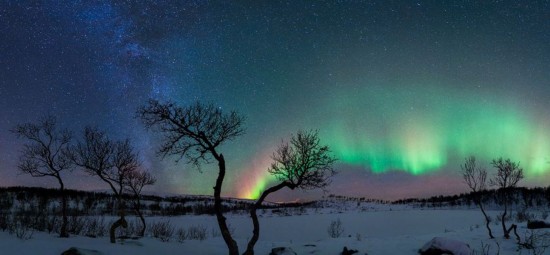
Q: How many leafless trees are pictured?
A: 7